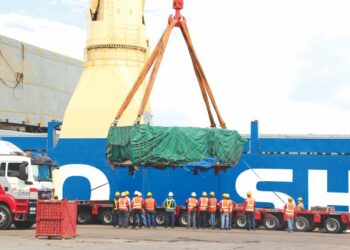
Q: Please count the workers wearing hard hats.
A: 15